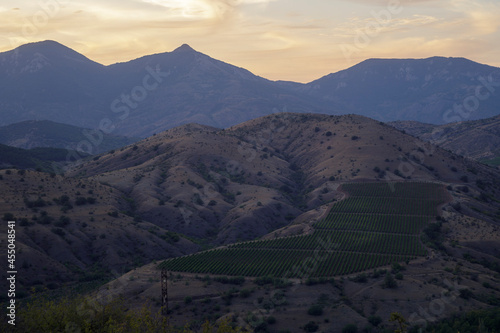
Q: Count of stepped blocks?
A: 5